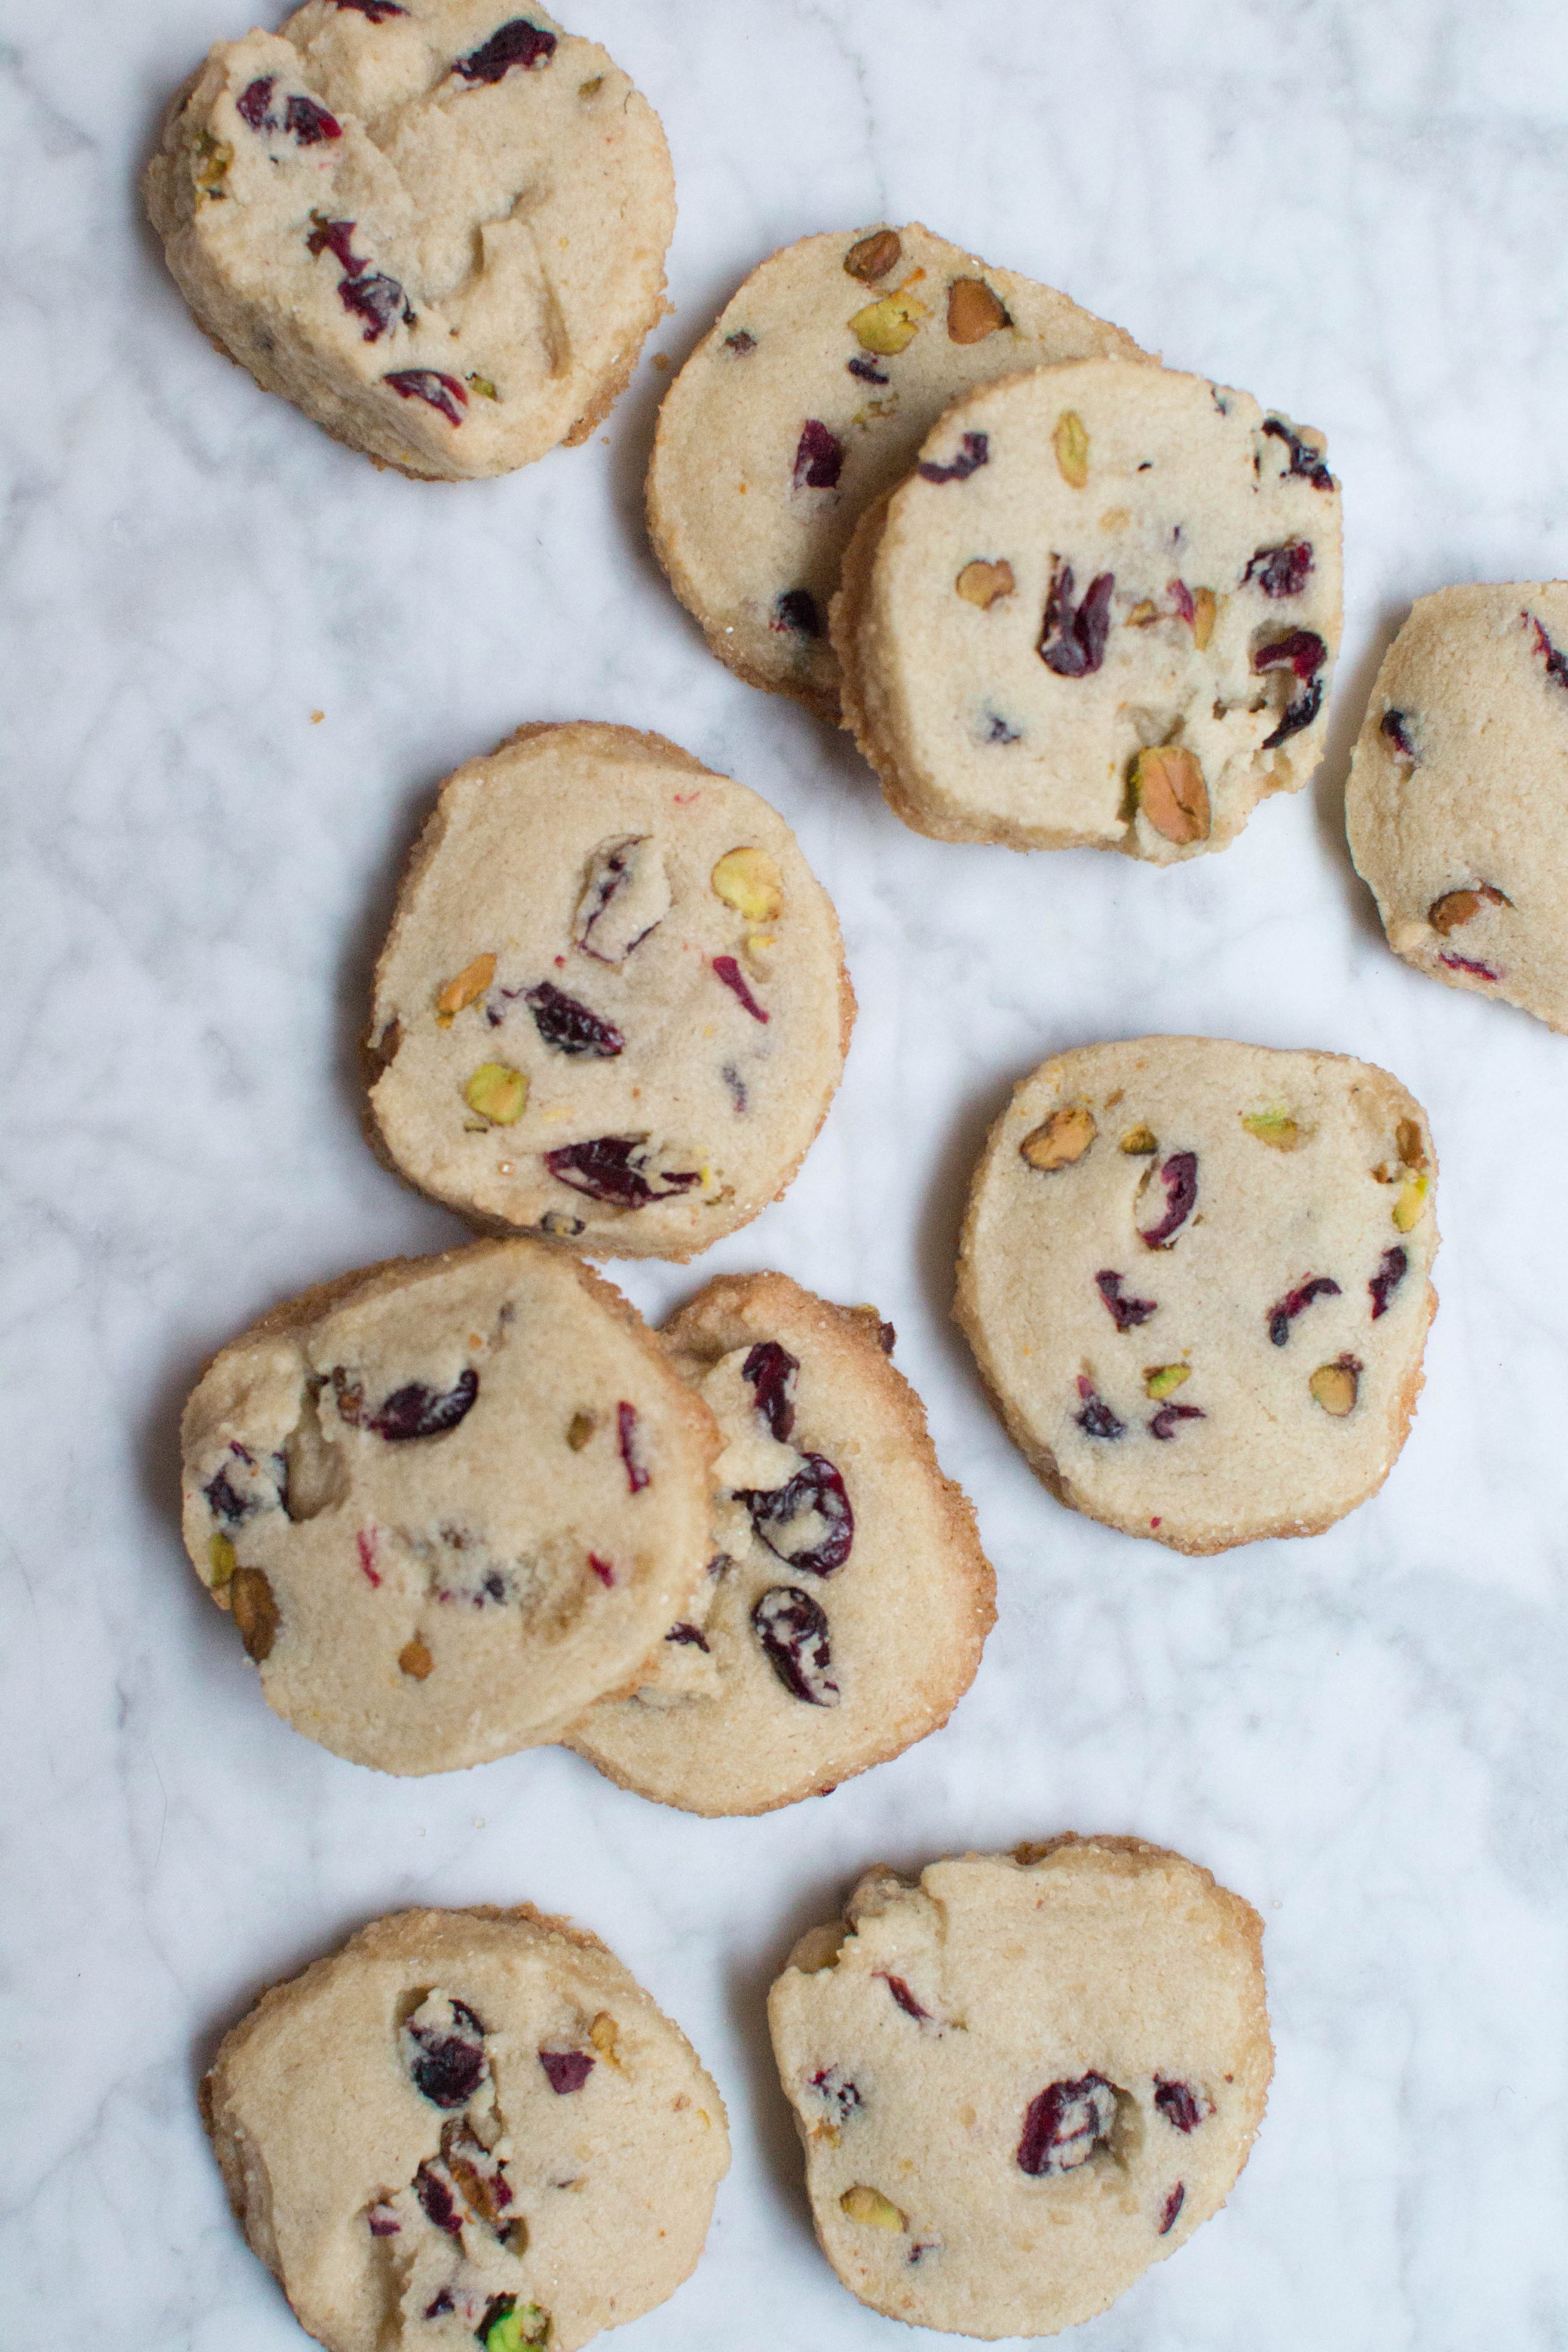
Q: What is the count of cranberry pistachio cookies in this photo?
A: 10